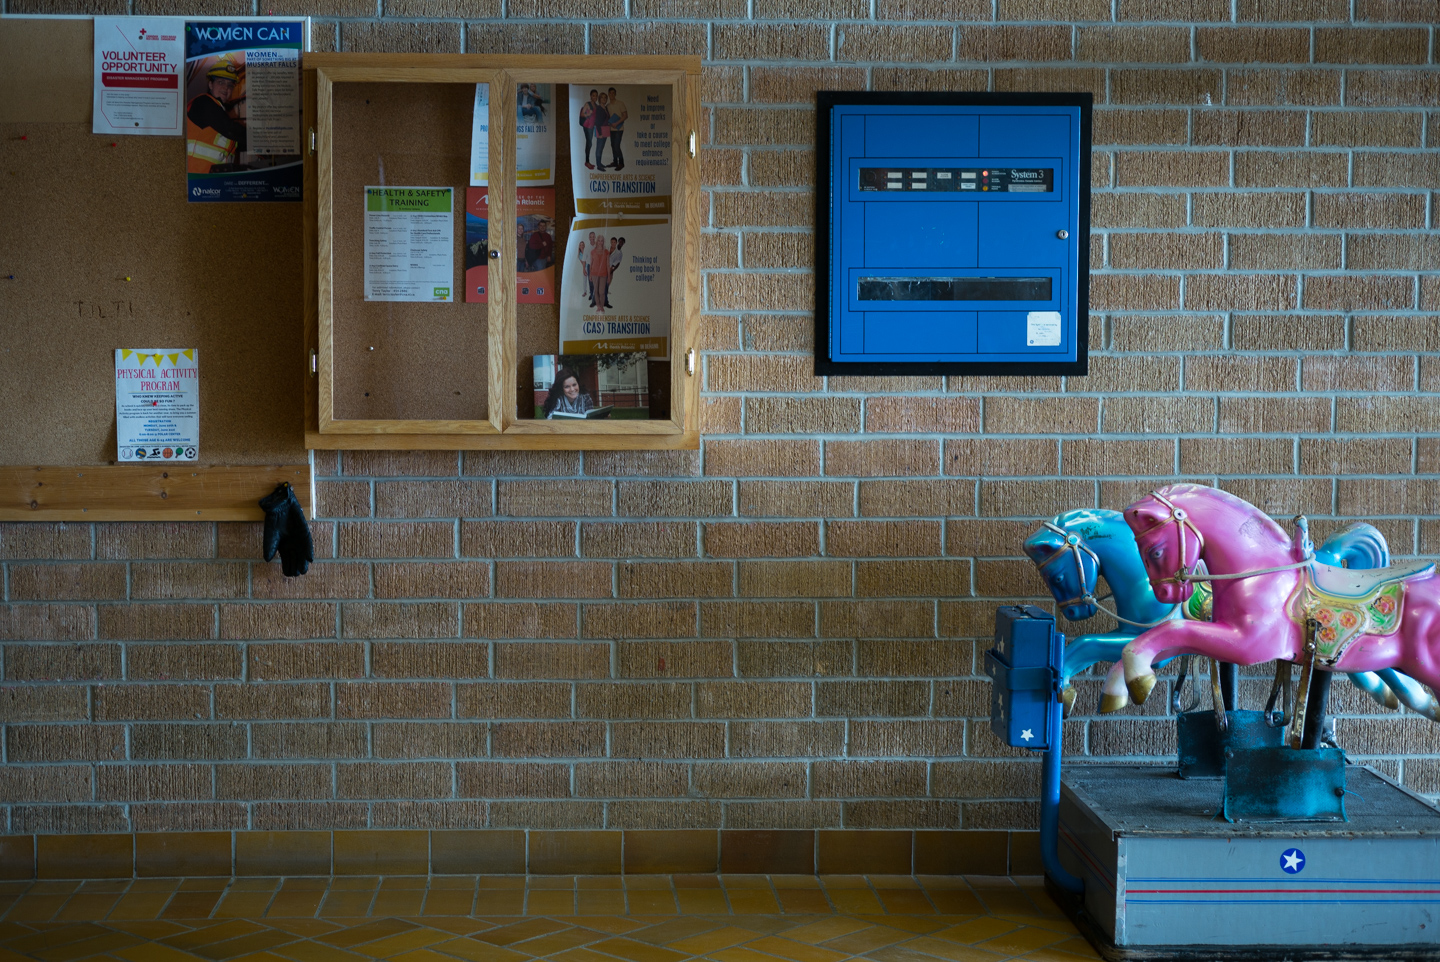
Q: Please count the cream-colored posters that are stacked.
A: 2